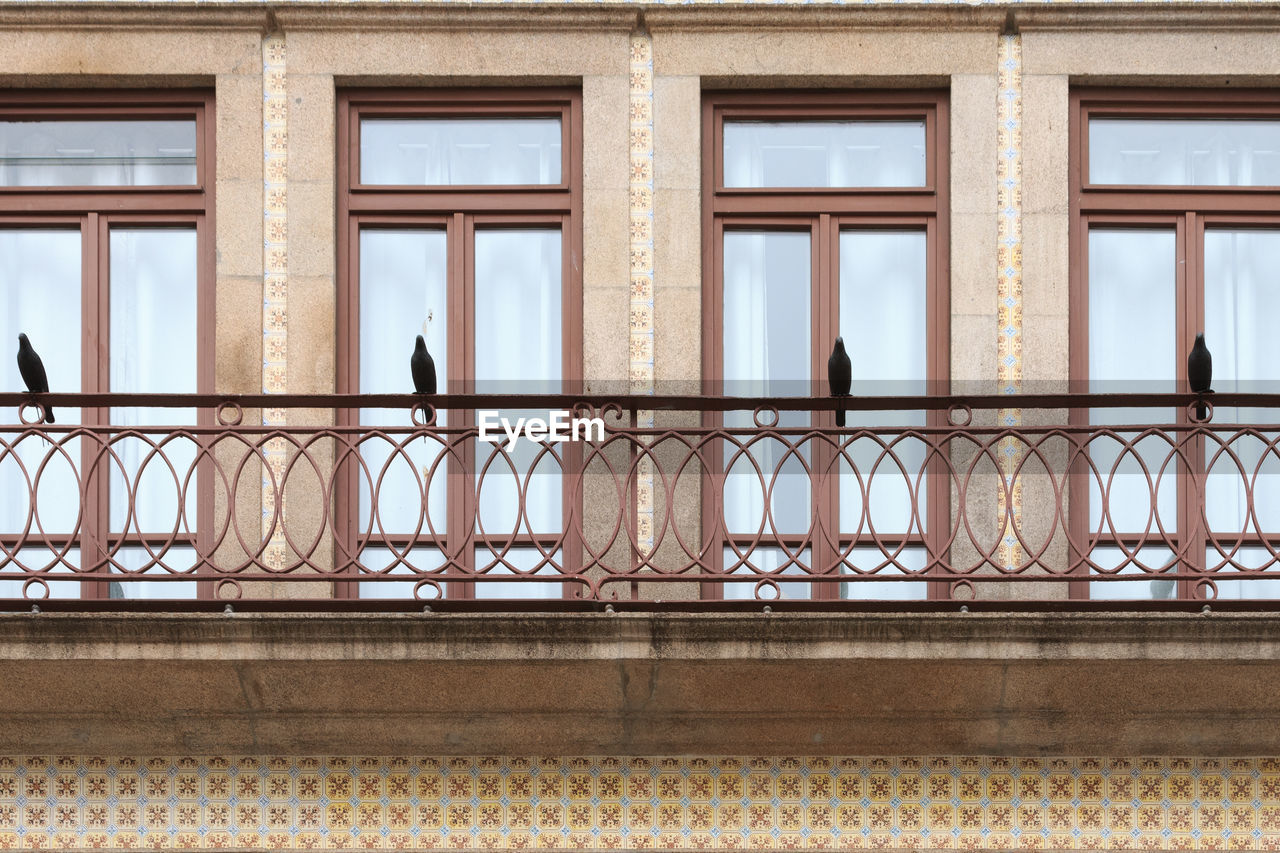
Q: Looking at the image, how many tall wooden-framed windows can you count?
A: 4